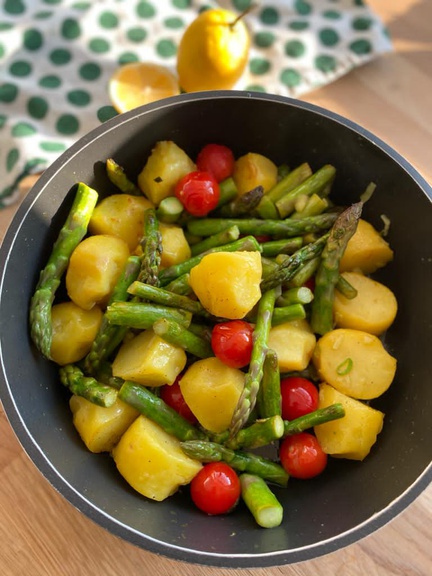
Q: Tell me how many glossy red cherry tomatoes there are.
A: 7